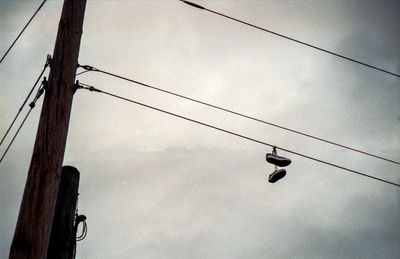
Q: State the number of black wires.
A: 6